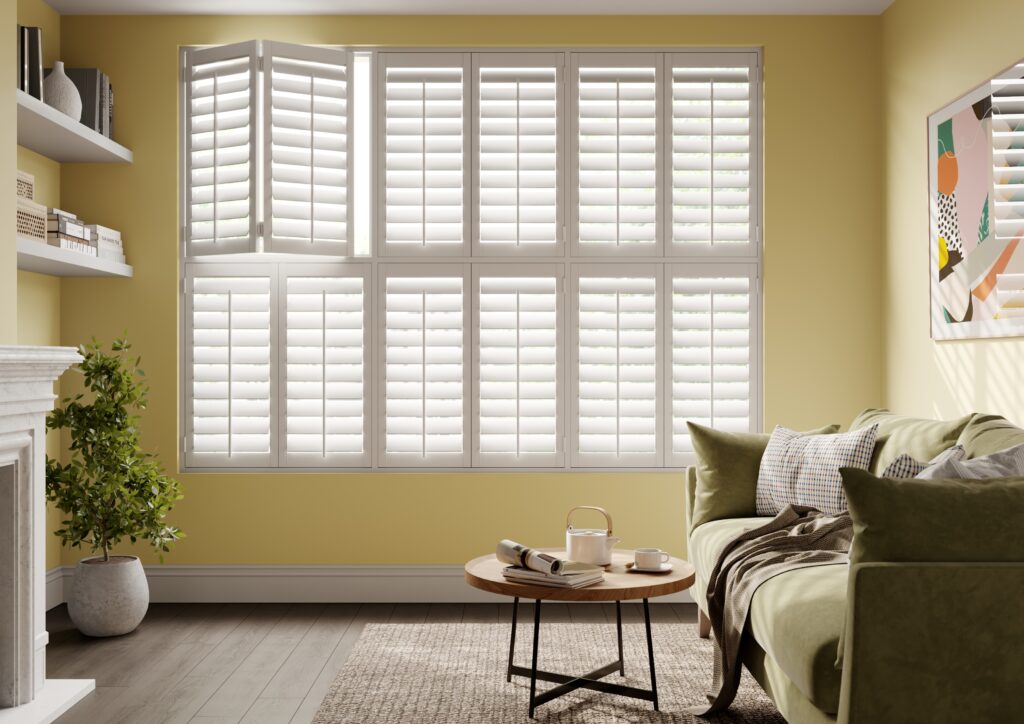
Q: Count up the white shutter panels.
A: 12